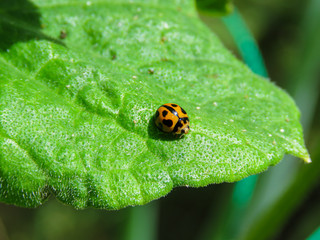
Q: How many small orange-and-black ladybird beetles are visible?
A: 1